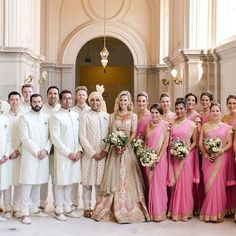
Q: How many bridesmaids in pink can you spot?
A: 8